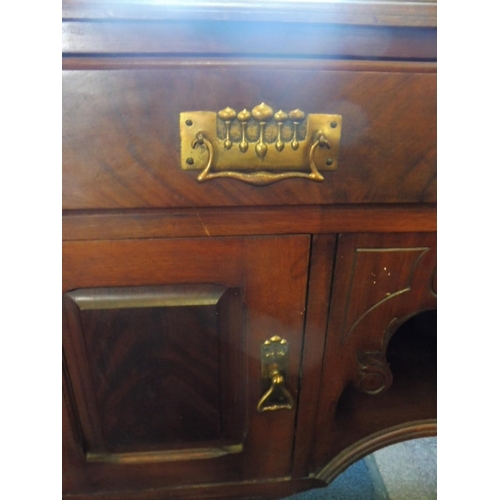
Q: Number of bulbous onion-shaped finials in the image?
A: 5